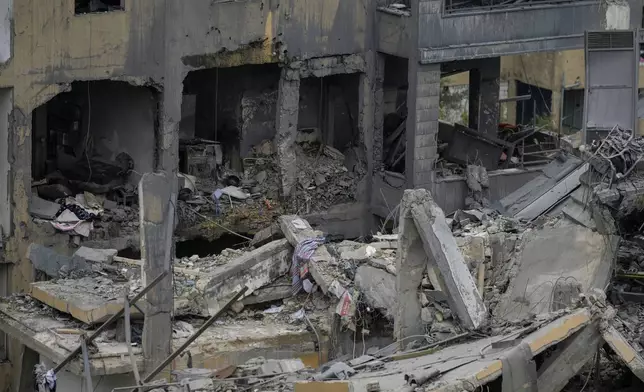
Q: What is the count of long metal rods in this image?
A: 2